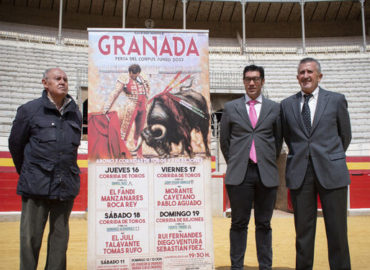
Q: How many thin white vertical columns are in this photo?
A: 6